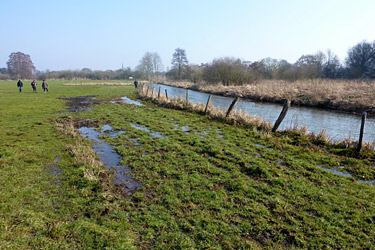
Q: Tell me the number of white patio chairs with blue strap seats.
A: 0